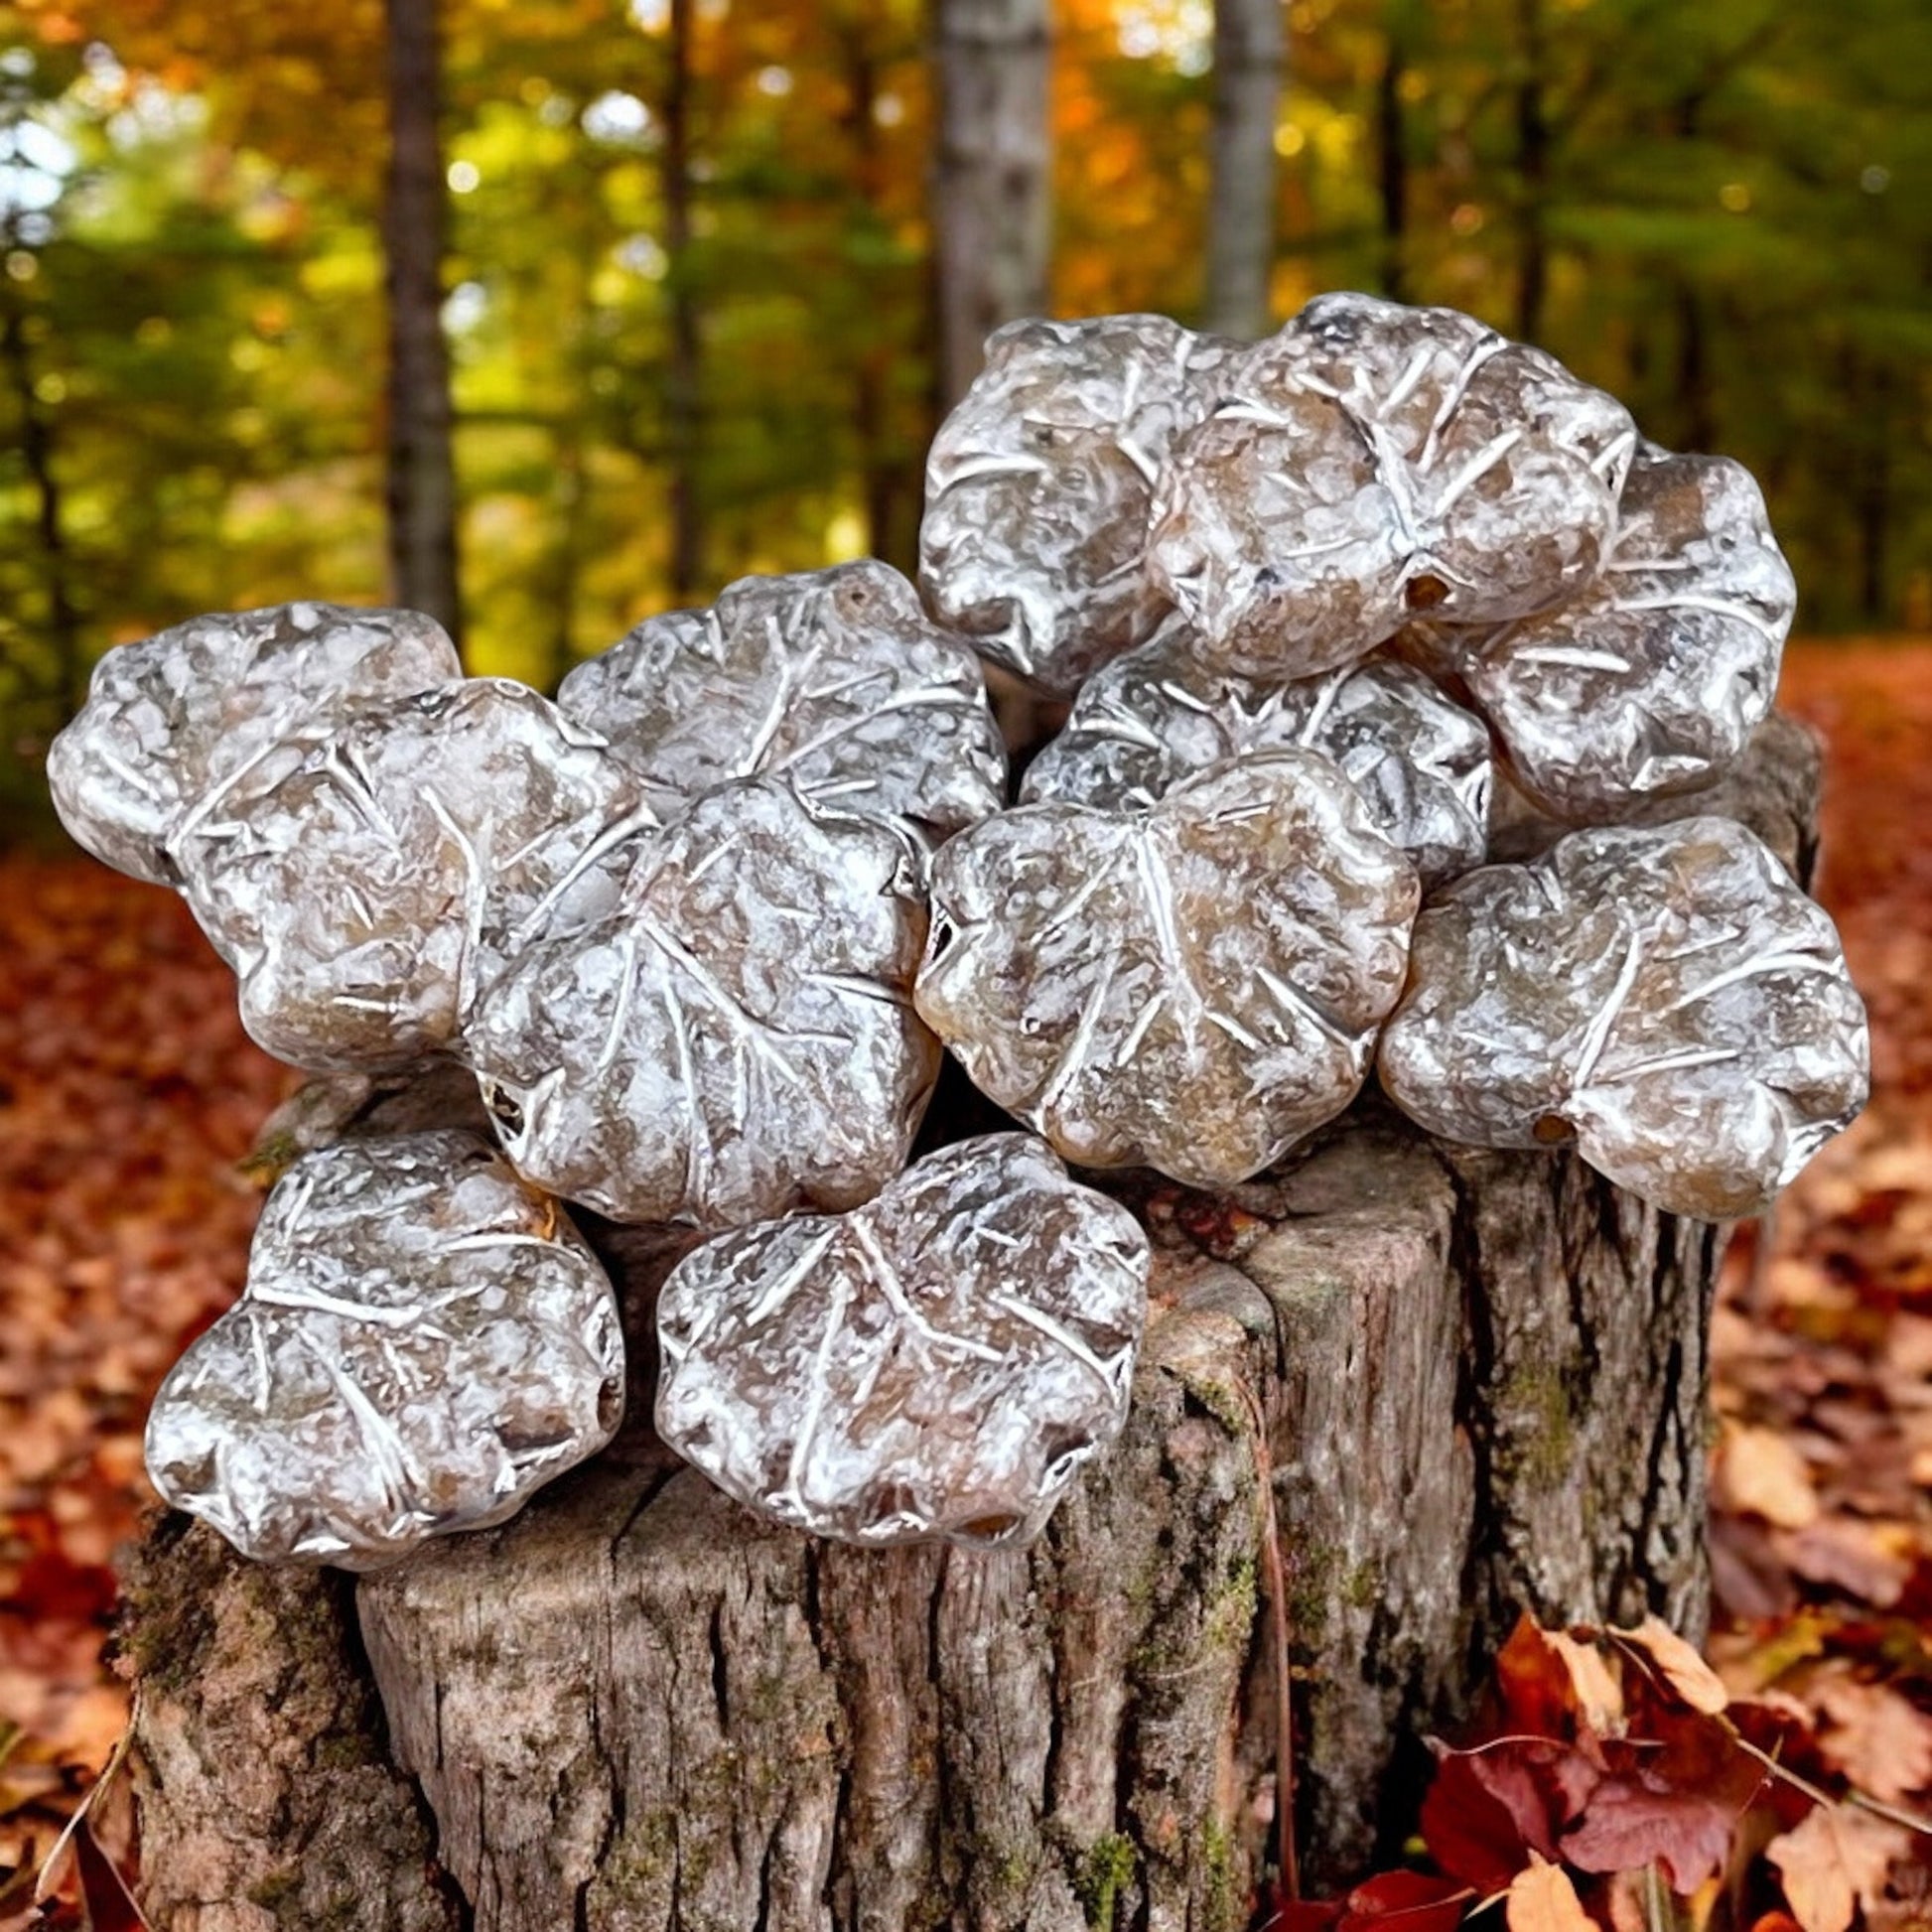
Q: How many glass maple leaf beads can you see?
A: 12